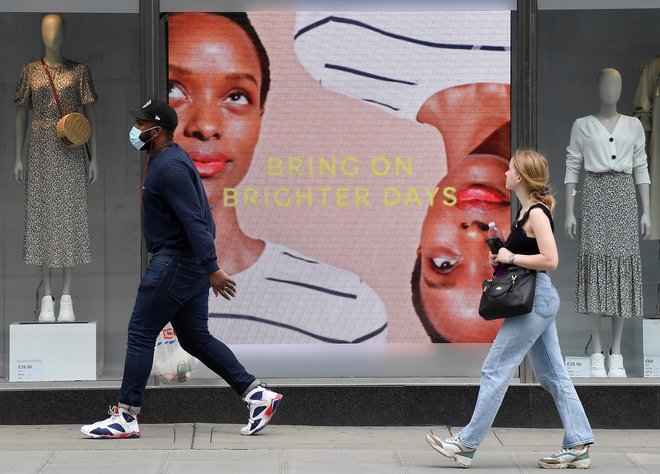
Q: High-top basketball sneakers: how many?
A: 2